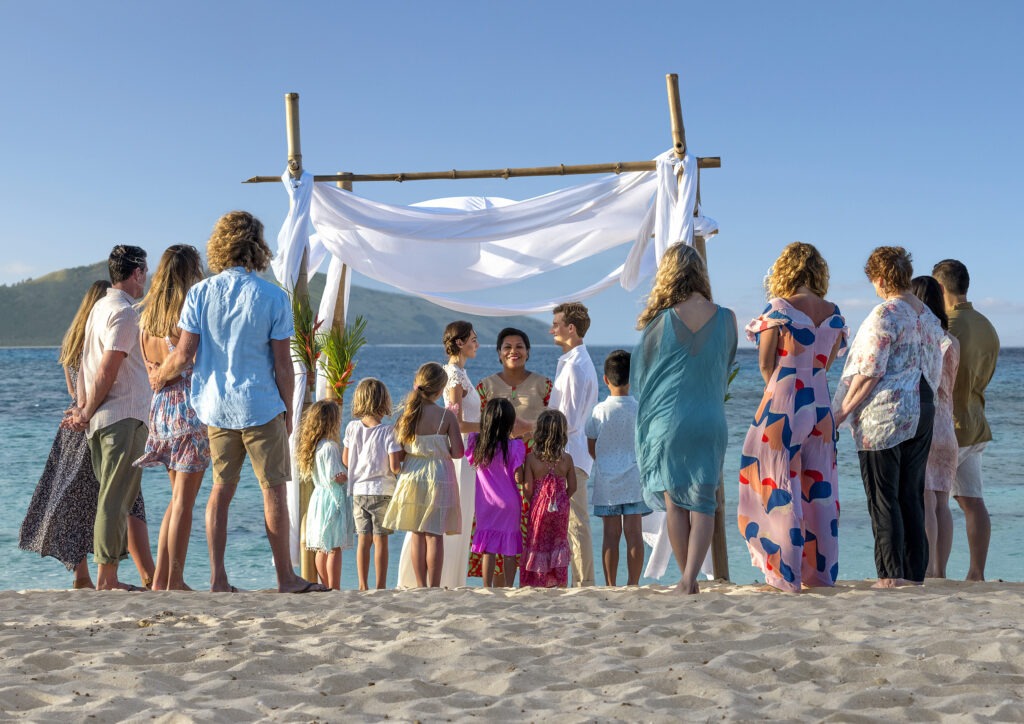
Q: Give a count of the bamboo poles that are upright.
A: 4